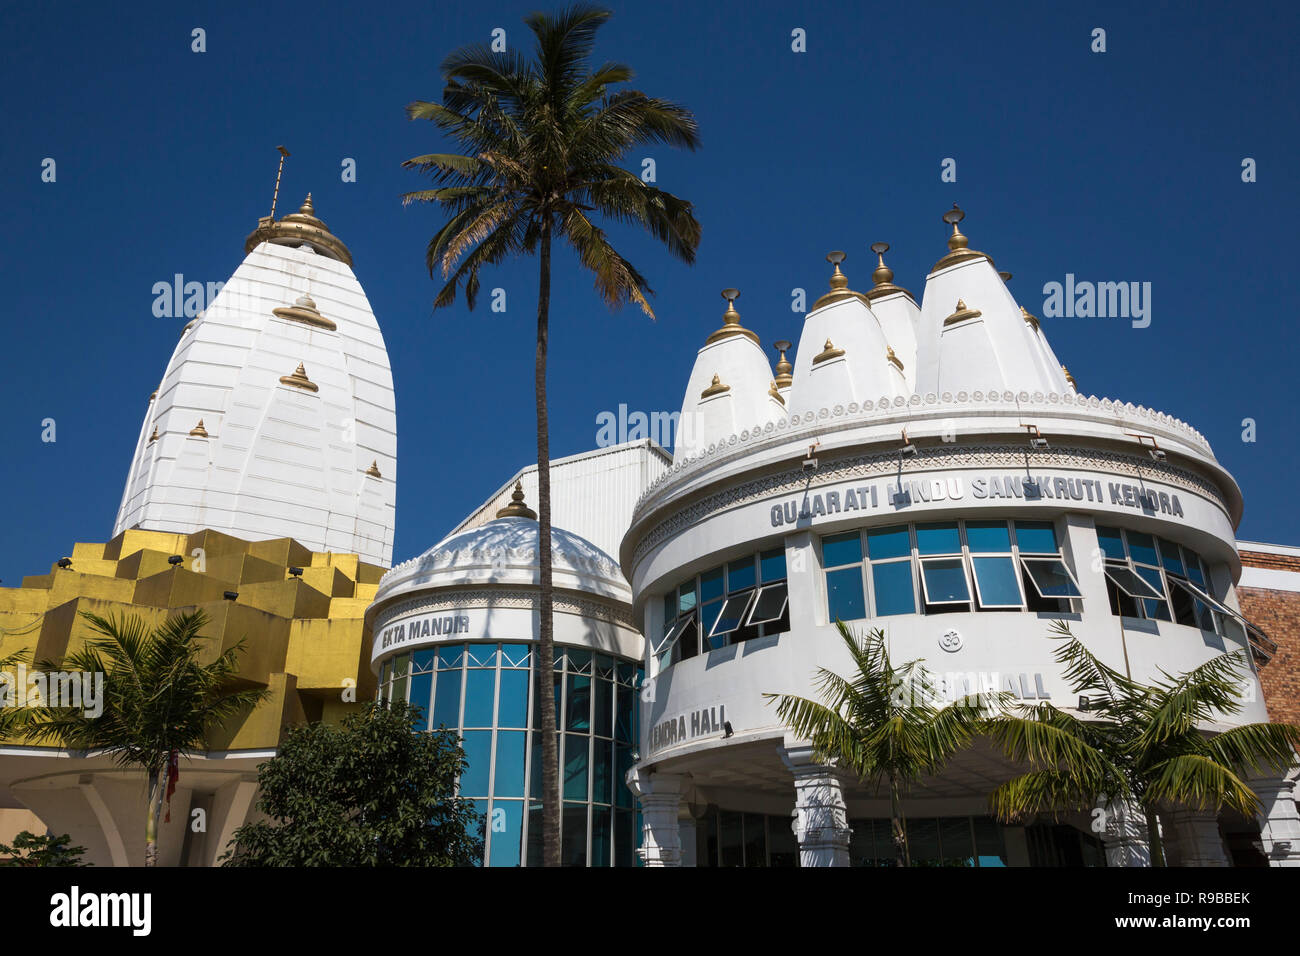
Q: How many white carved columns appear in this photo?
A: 5